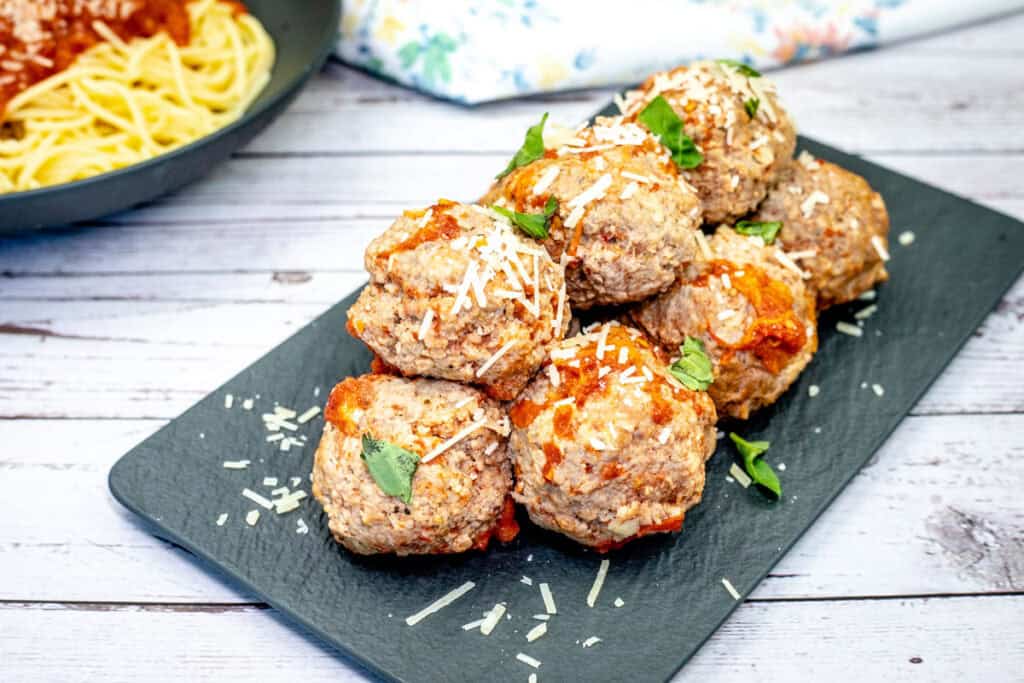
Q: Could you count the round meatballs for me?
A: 7